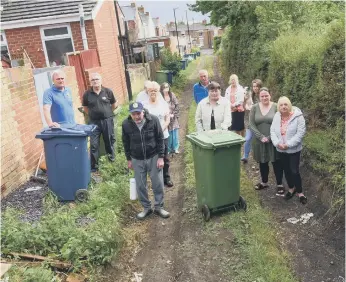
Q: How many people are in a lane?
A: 12